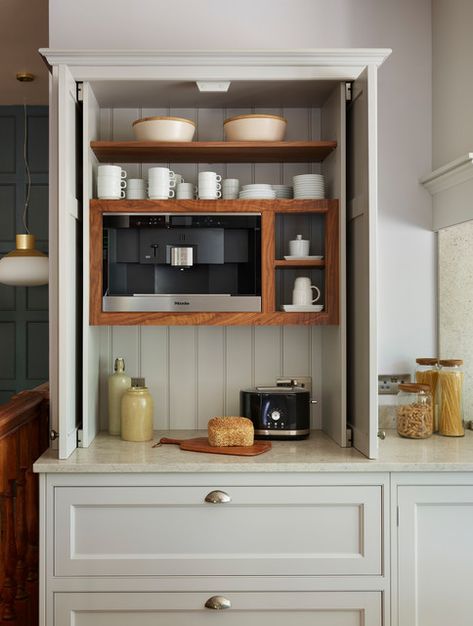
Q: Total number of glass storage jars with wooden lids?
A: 3